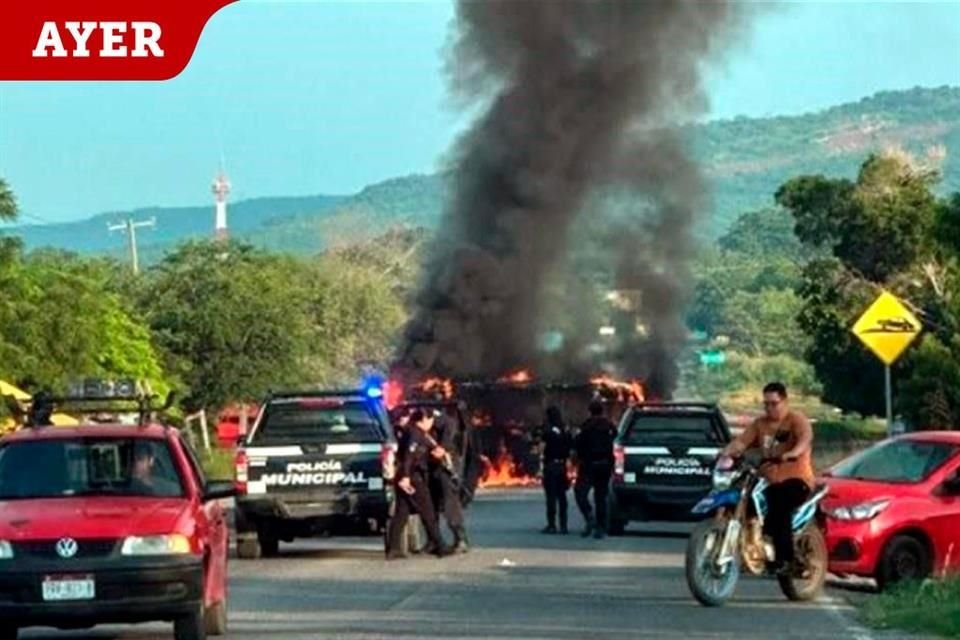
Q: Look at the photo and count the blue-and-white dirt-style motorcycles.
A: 1